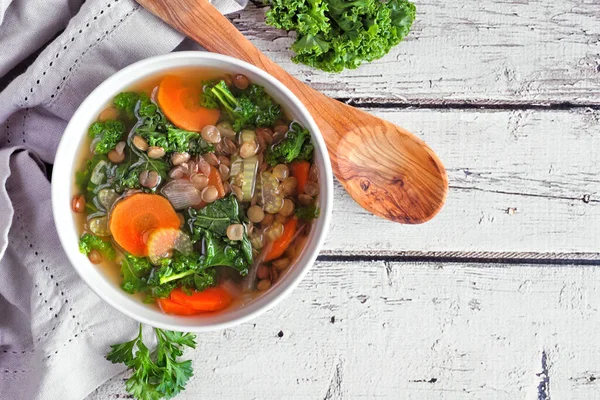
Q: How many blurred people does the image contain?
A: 0